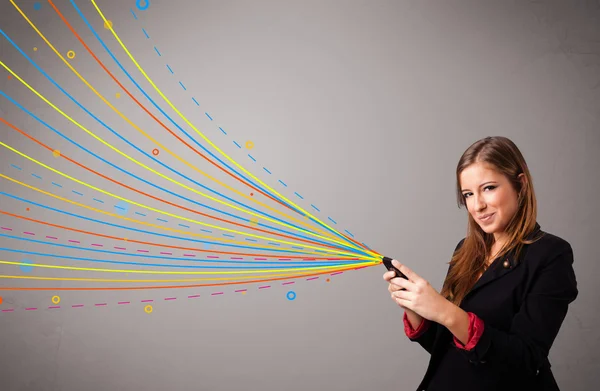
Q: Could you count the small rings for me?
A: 7